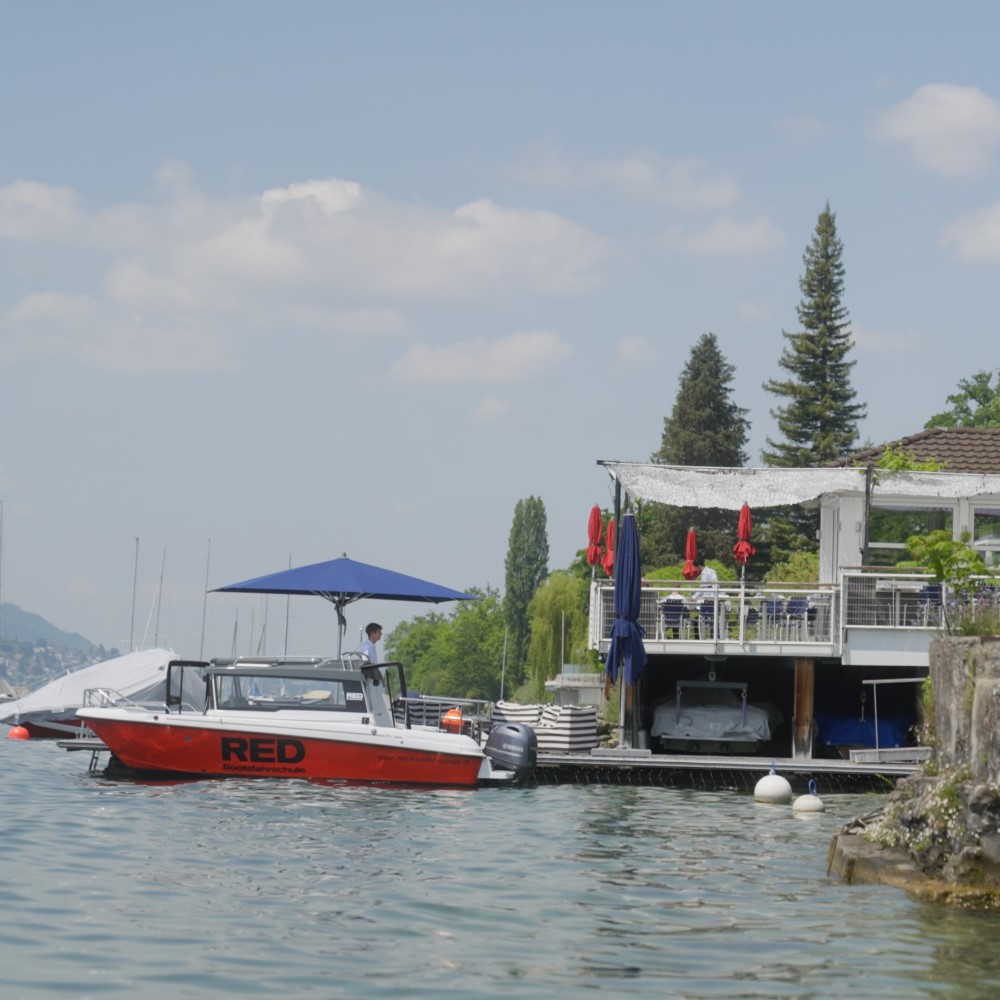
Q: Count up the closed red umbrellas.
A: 4